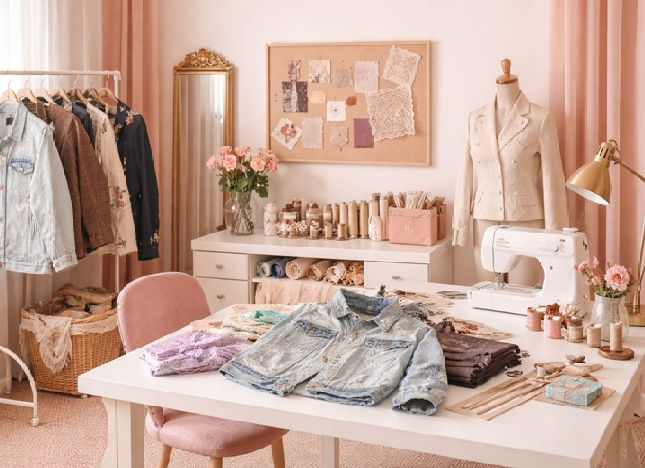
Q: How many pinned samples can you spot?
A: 14